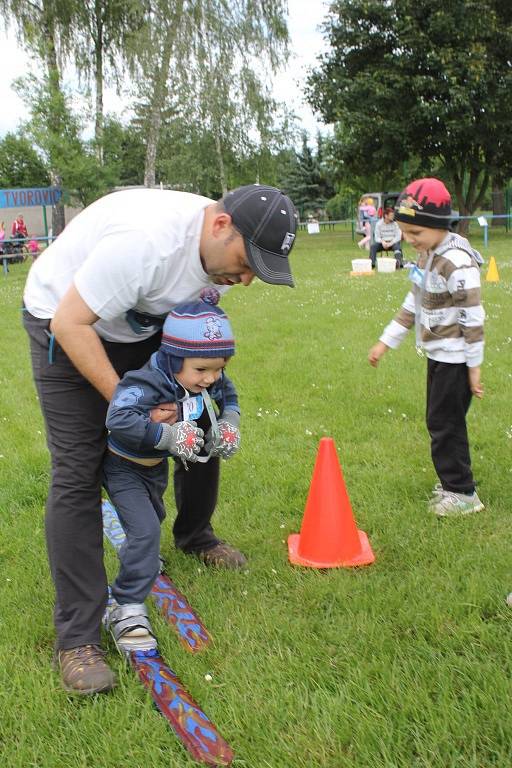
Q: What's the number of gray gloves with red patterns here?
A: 2